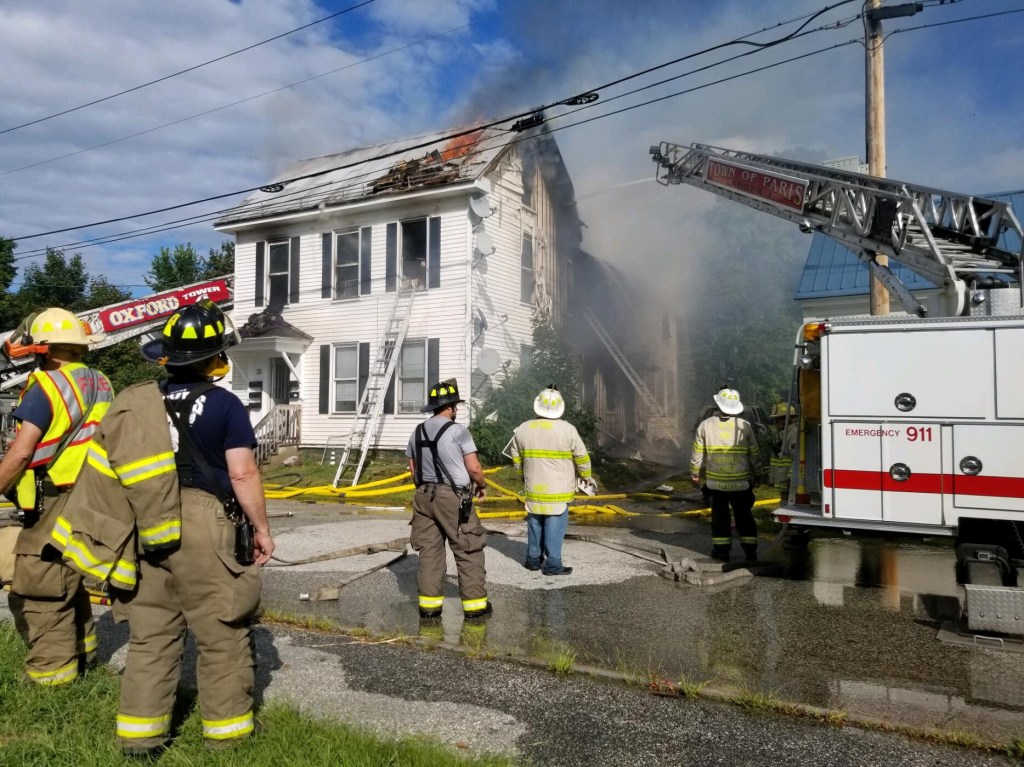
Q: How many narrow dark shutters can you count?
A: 10